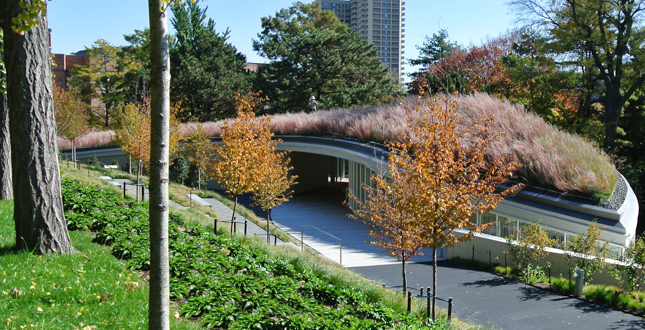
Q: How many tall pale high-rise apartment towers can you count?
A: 1